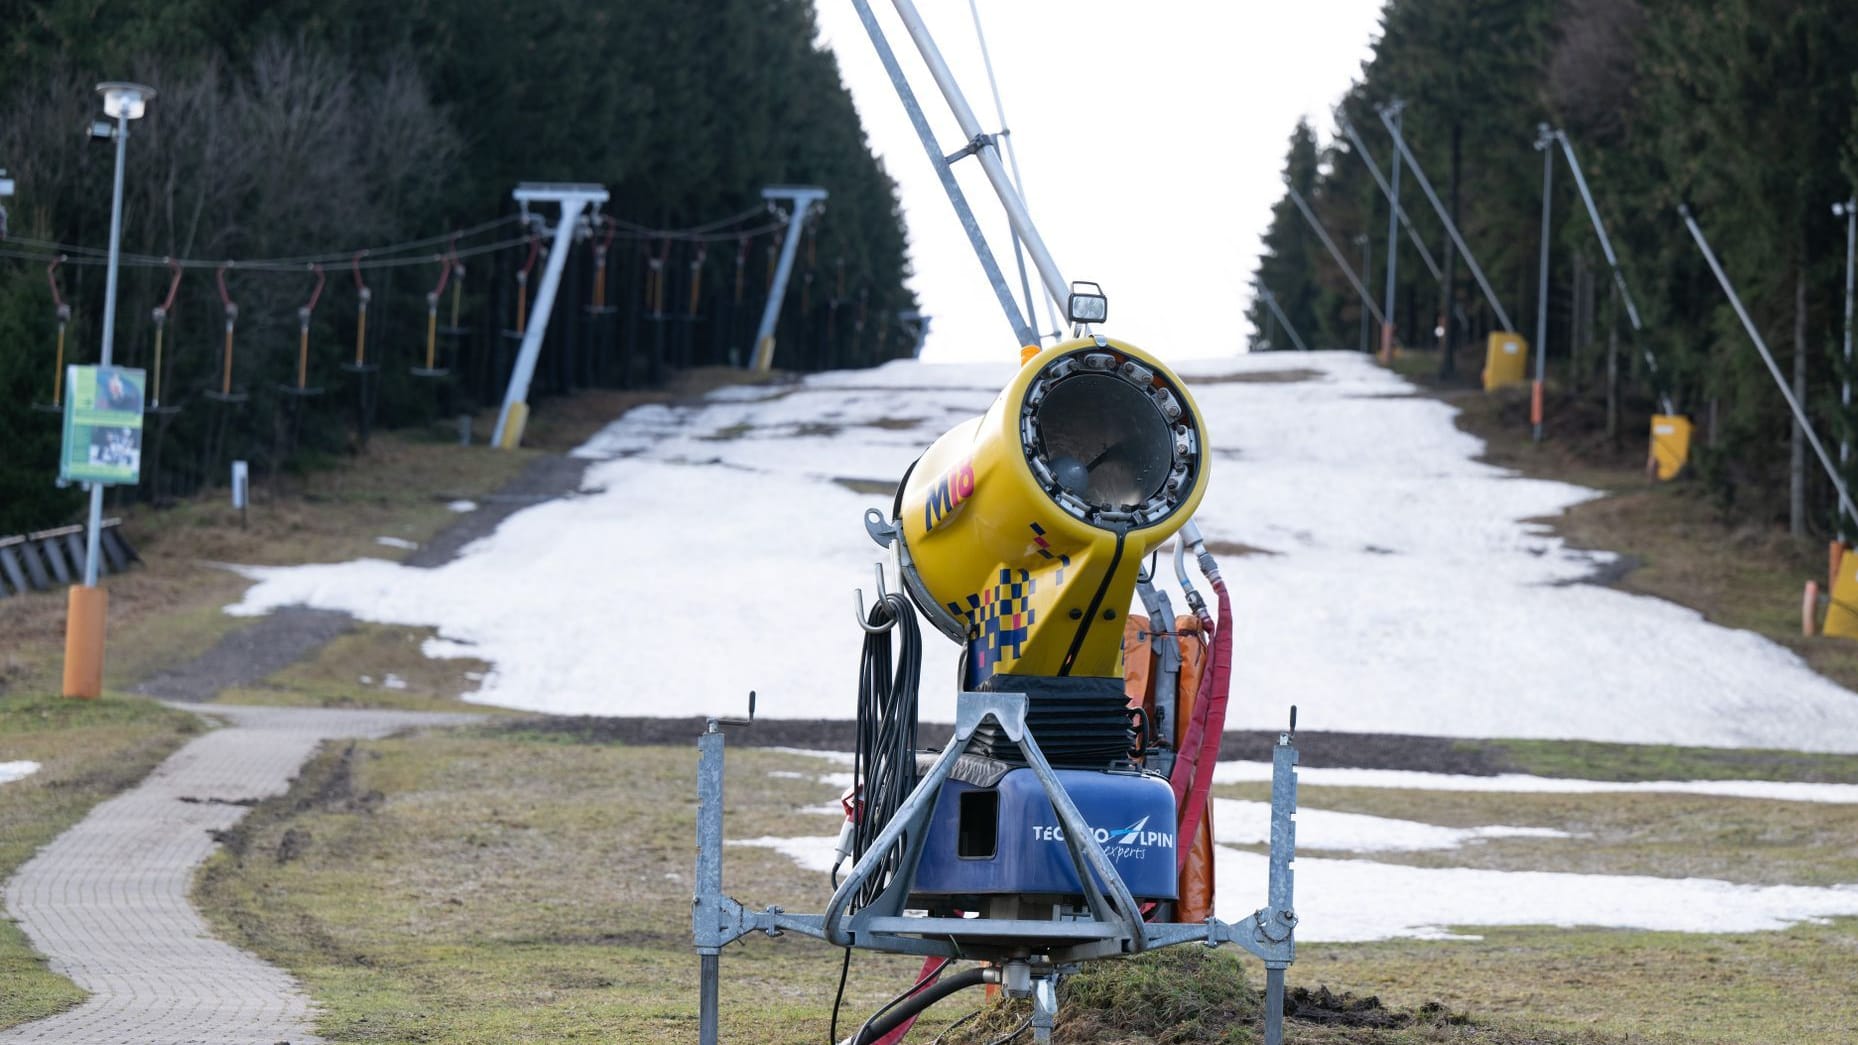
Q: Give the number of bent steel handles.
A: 2